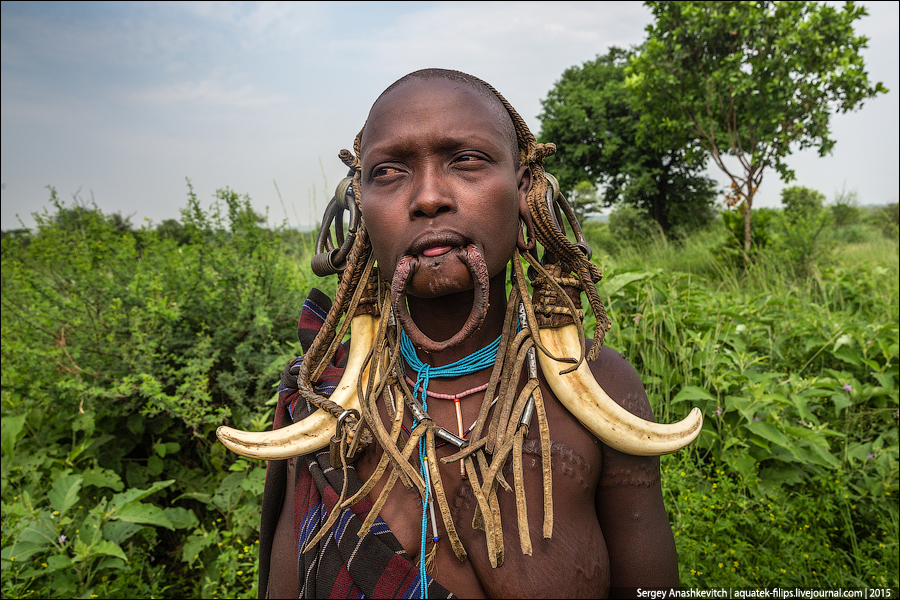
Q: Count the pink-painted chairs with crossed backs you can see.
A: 0